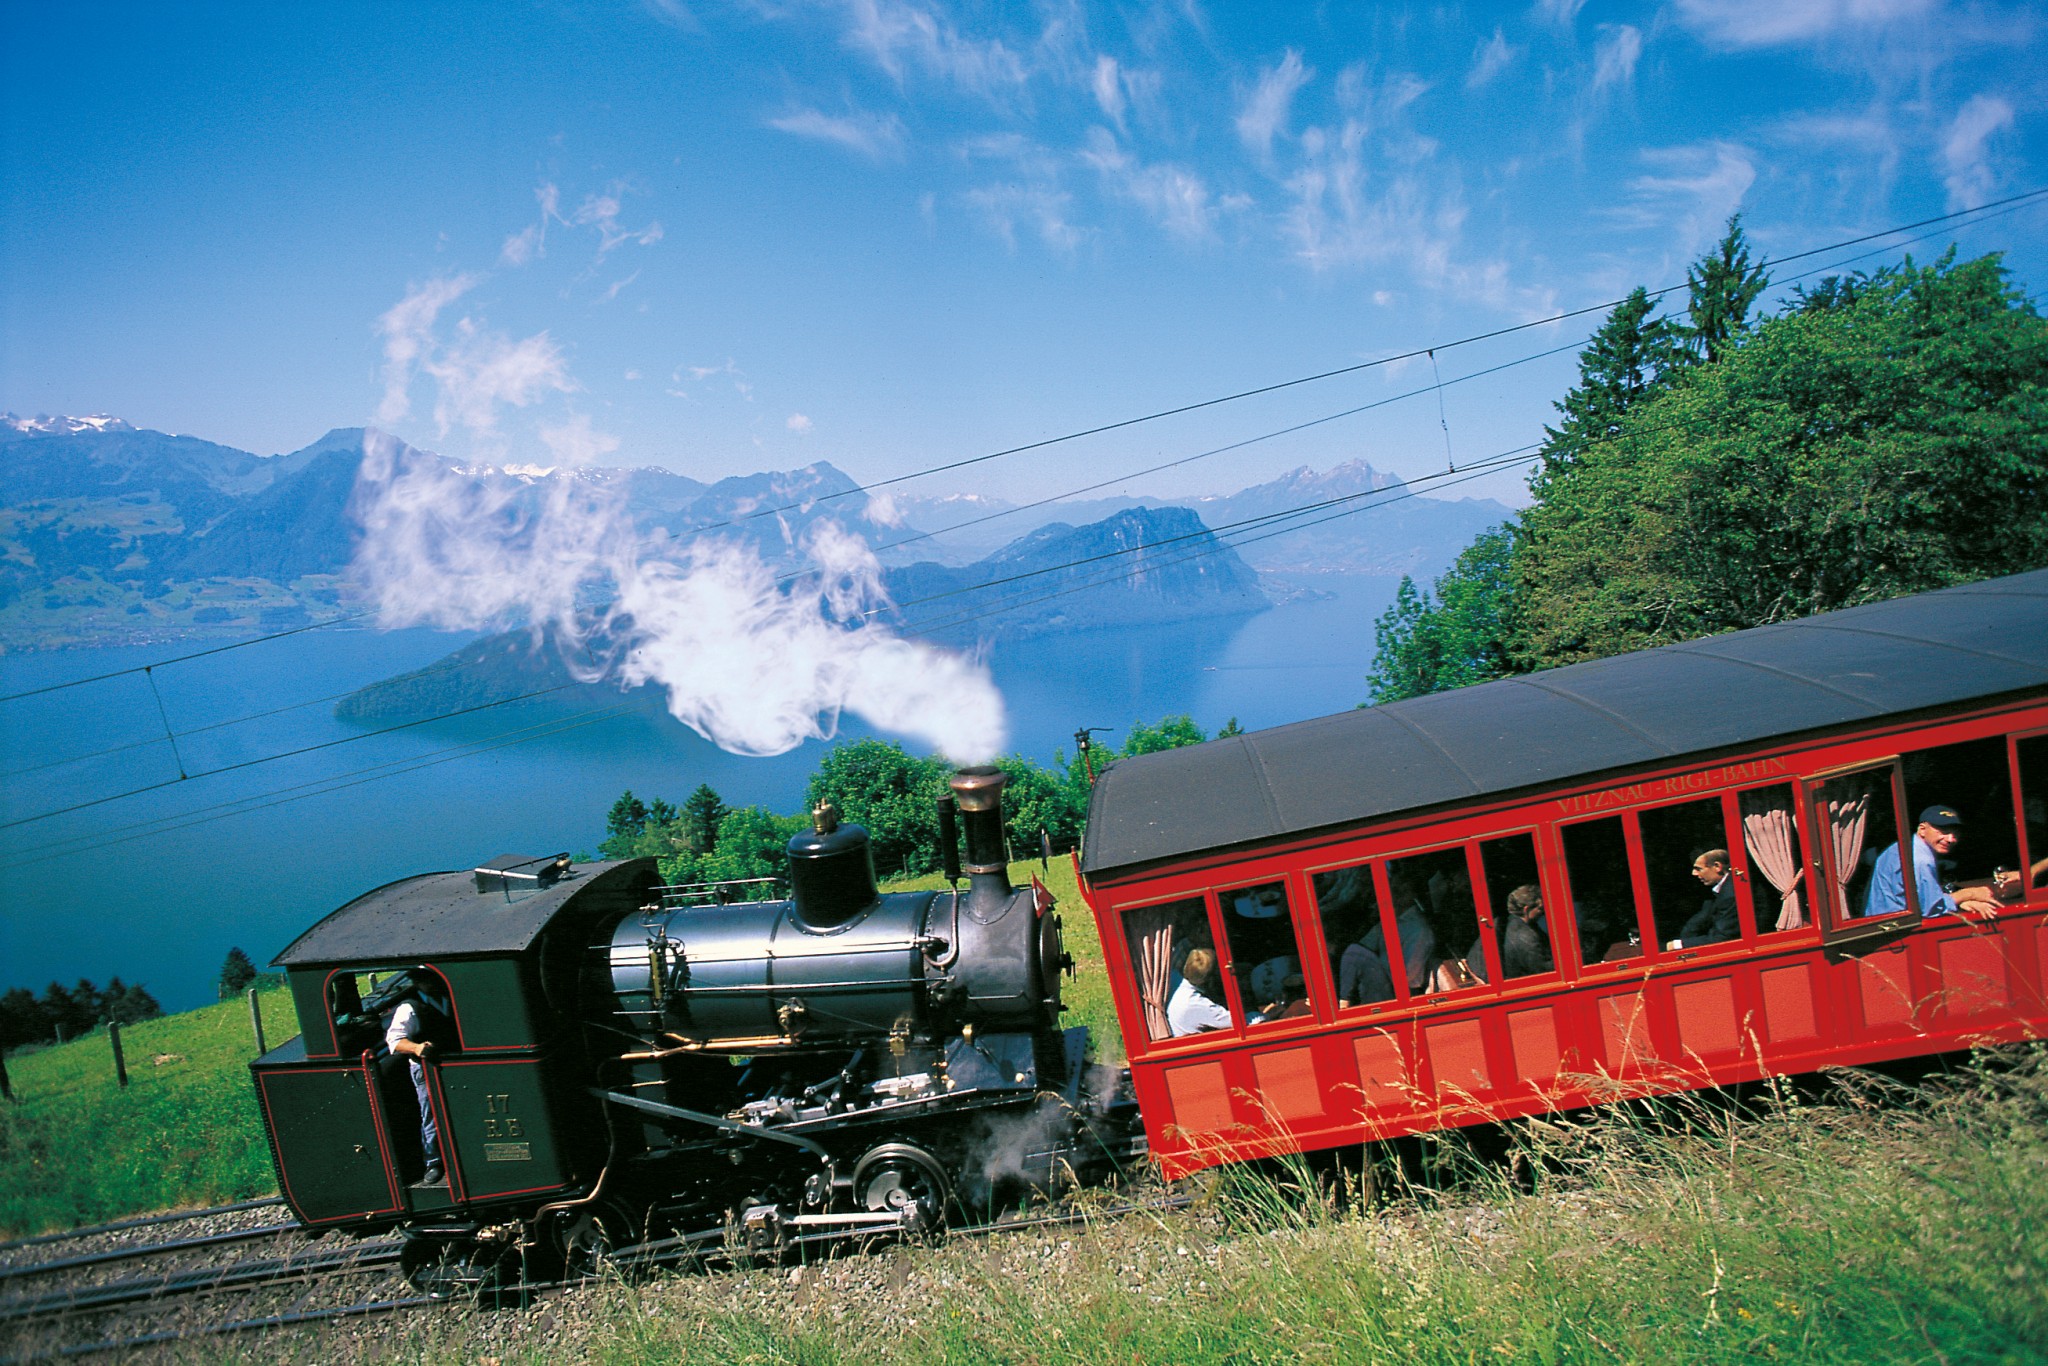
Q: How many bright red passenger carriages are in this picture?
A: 1